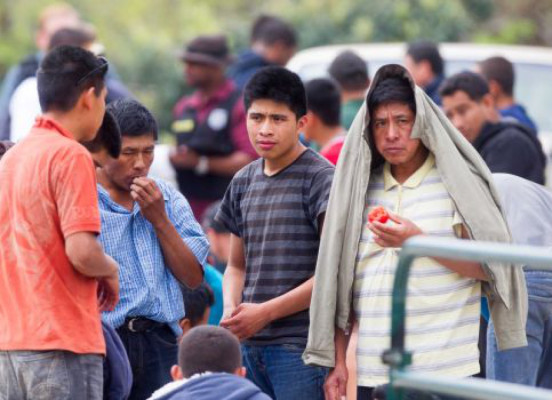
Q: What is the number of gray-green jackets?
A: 1